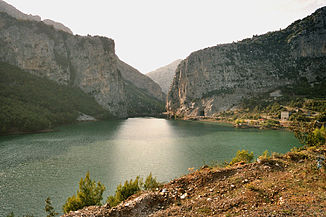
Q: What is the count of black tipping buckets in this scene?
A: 0